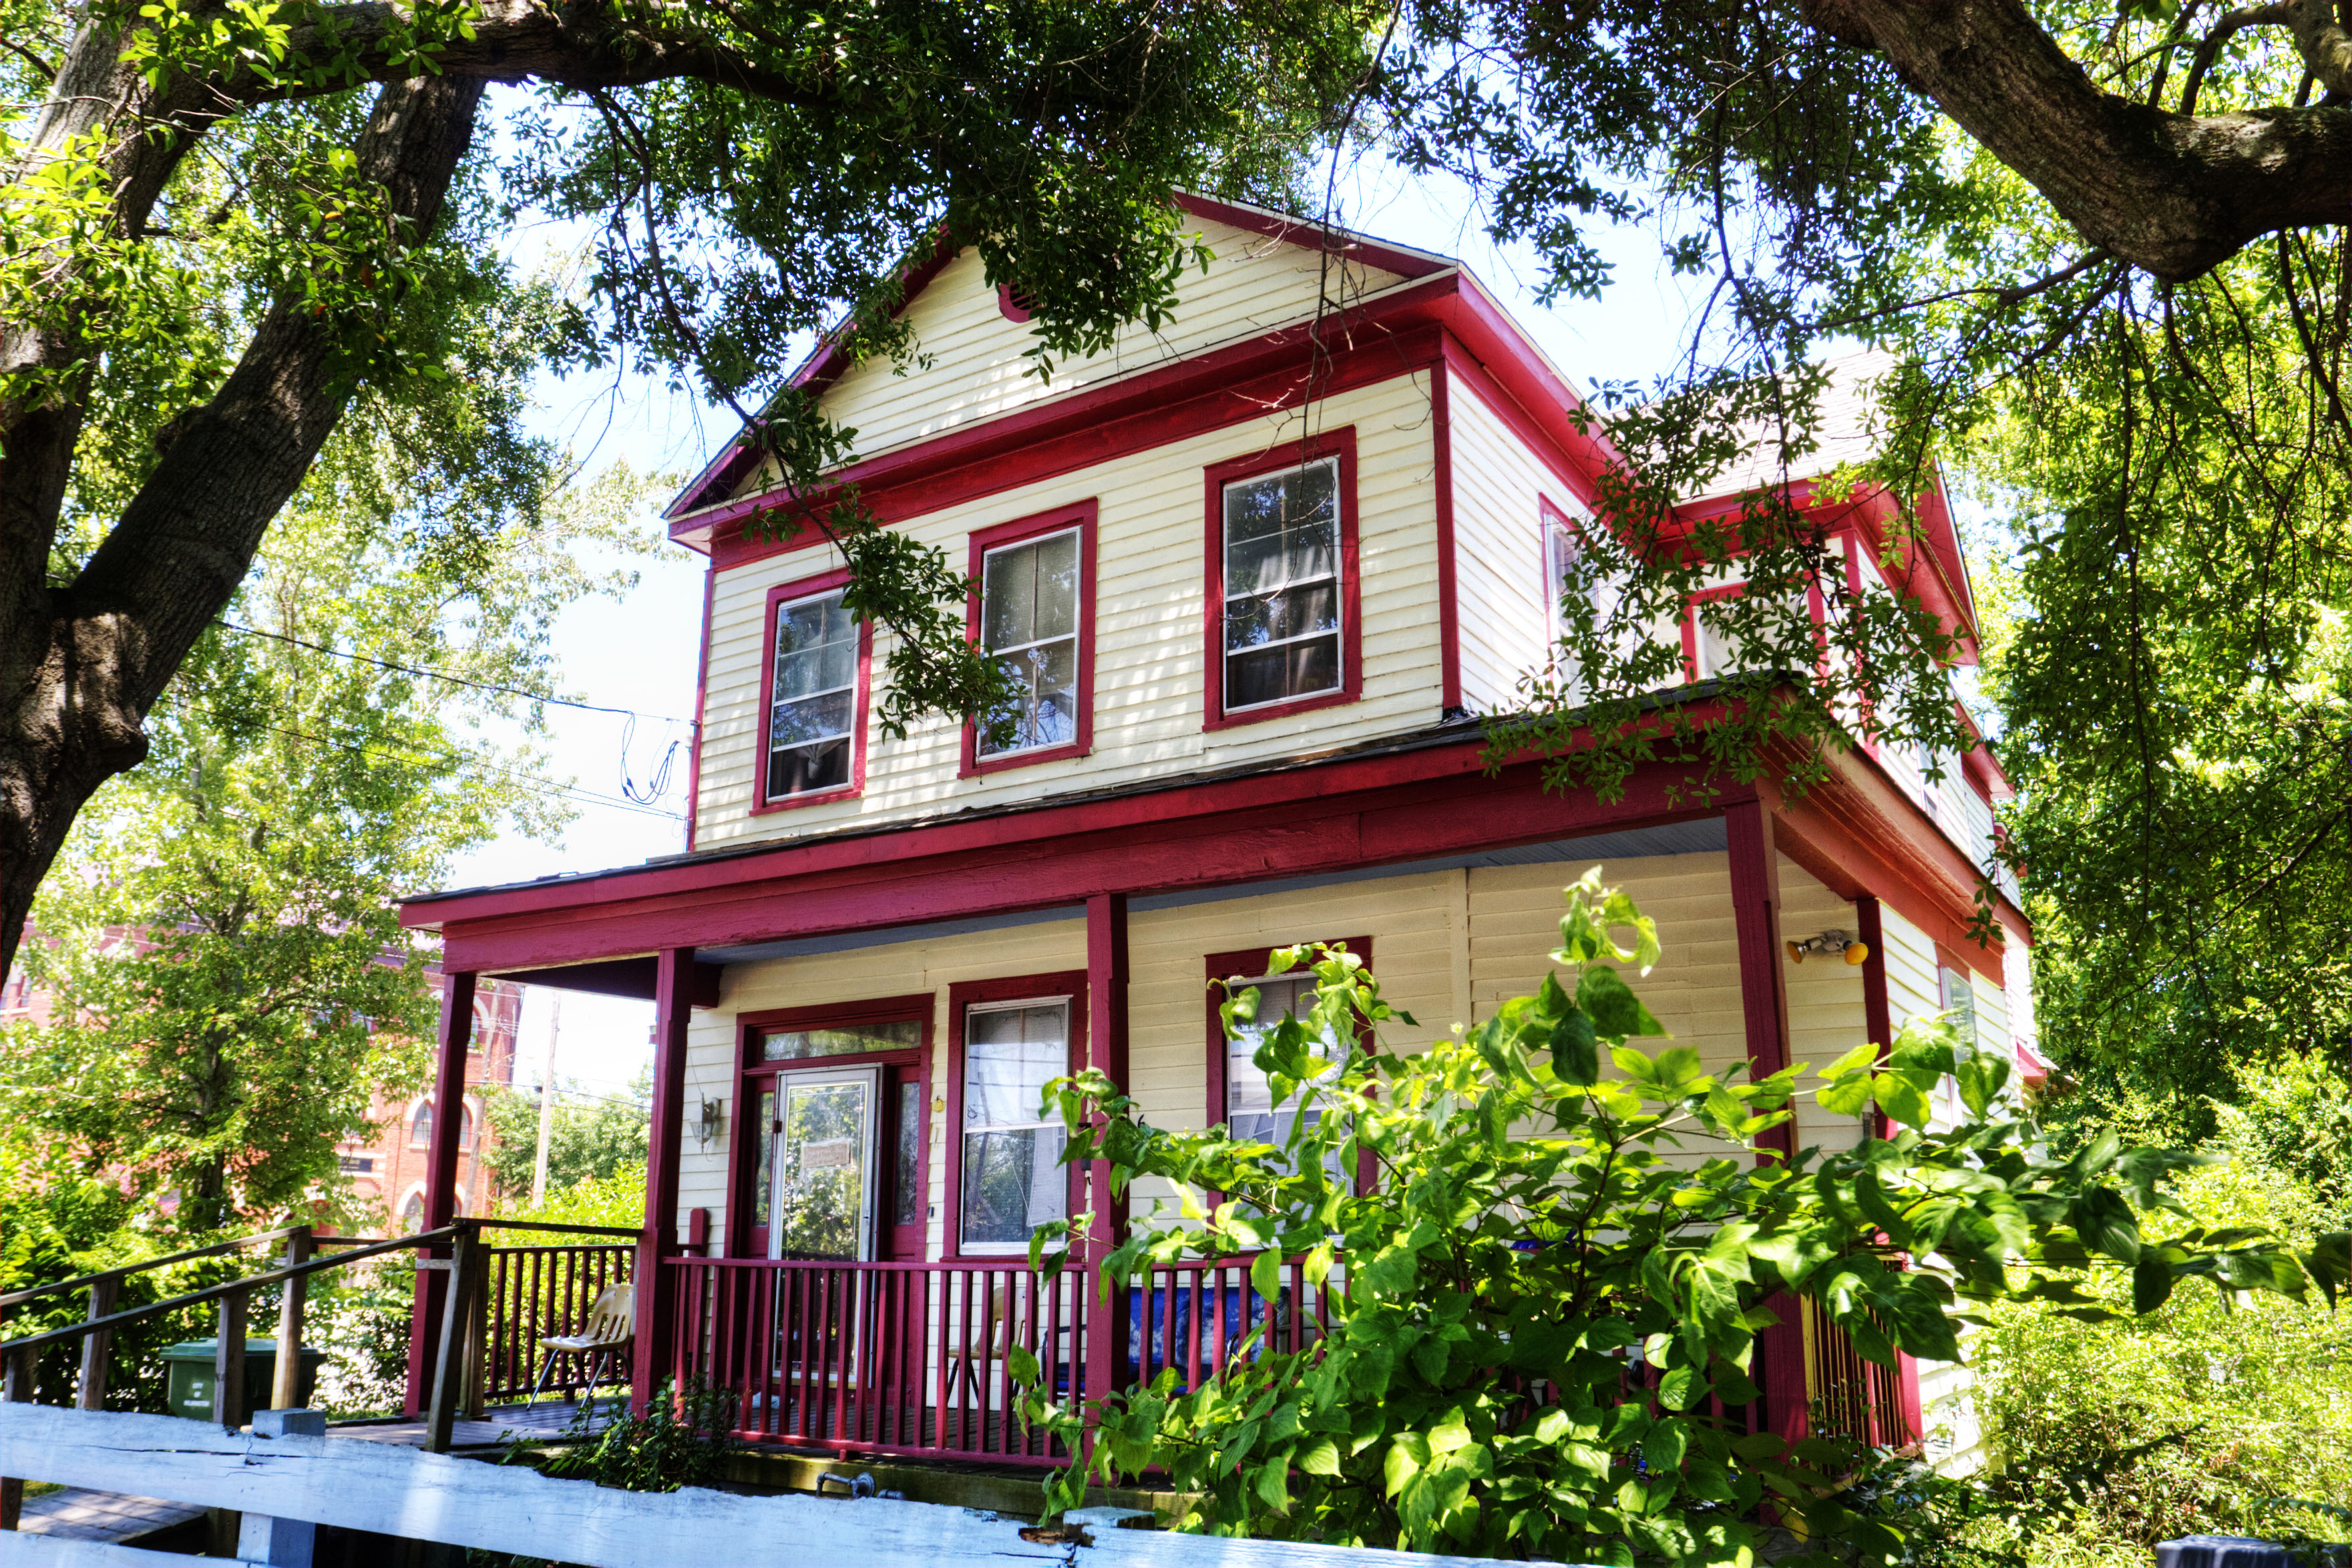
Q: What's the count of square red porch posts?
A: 4